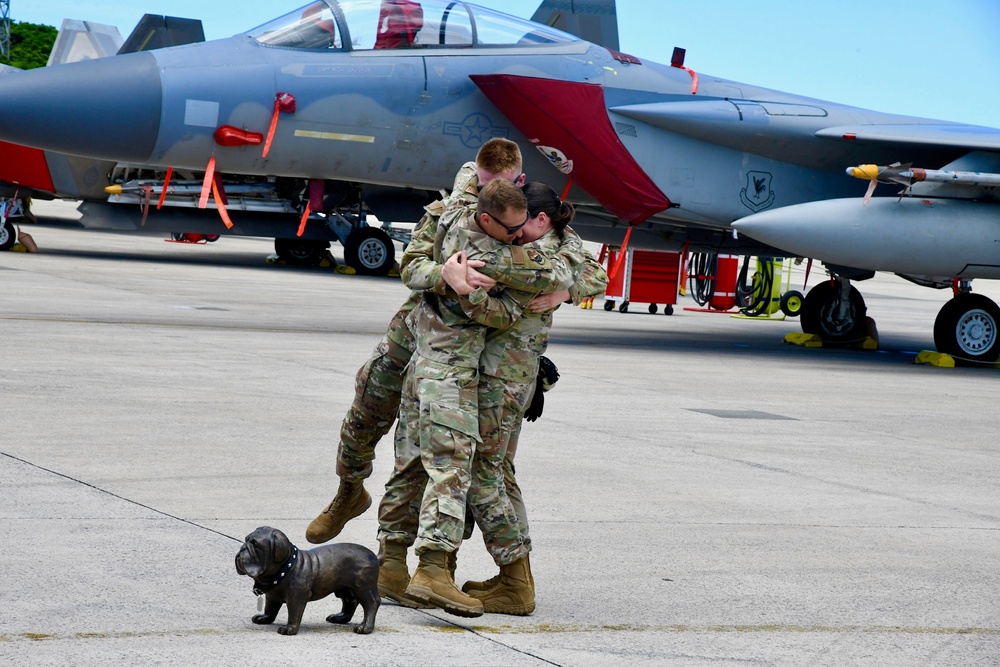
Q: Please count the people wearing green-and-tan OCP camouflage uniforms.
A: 3